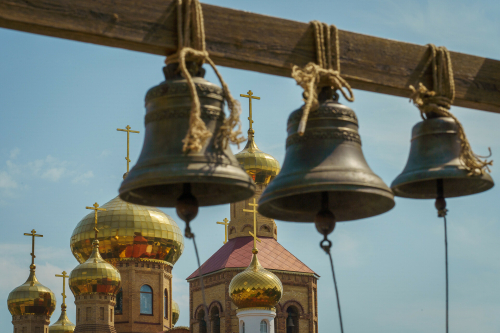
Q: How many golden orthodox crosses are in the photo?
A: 7